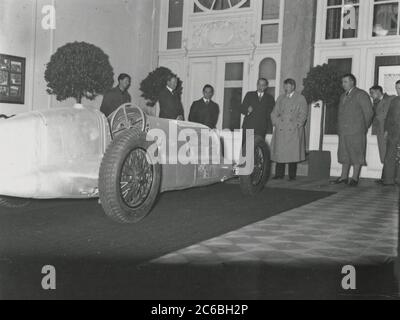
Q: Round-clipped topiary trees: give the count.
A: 3